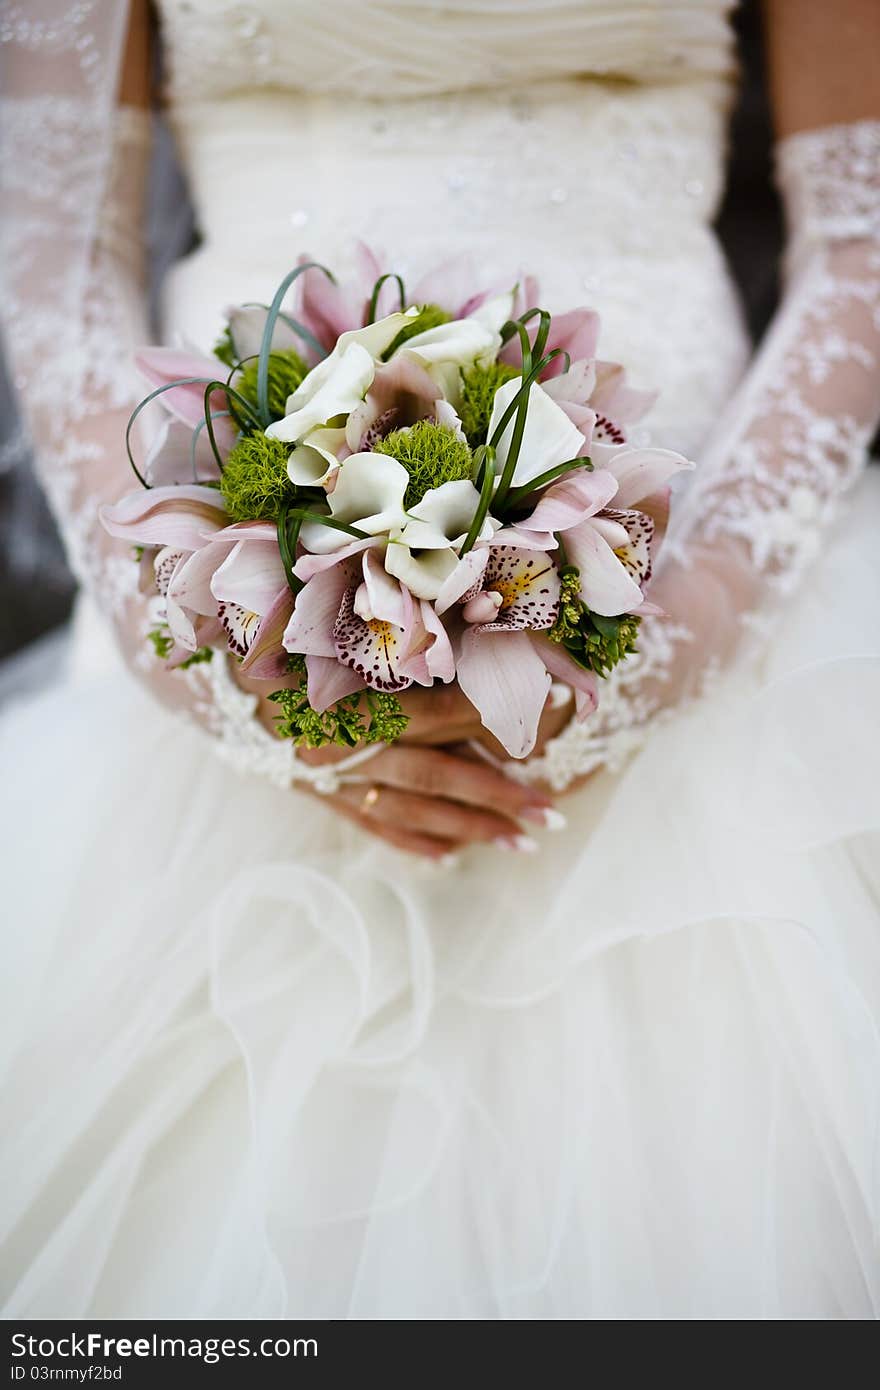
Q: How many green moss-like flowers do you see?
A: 5